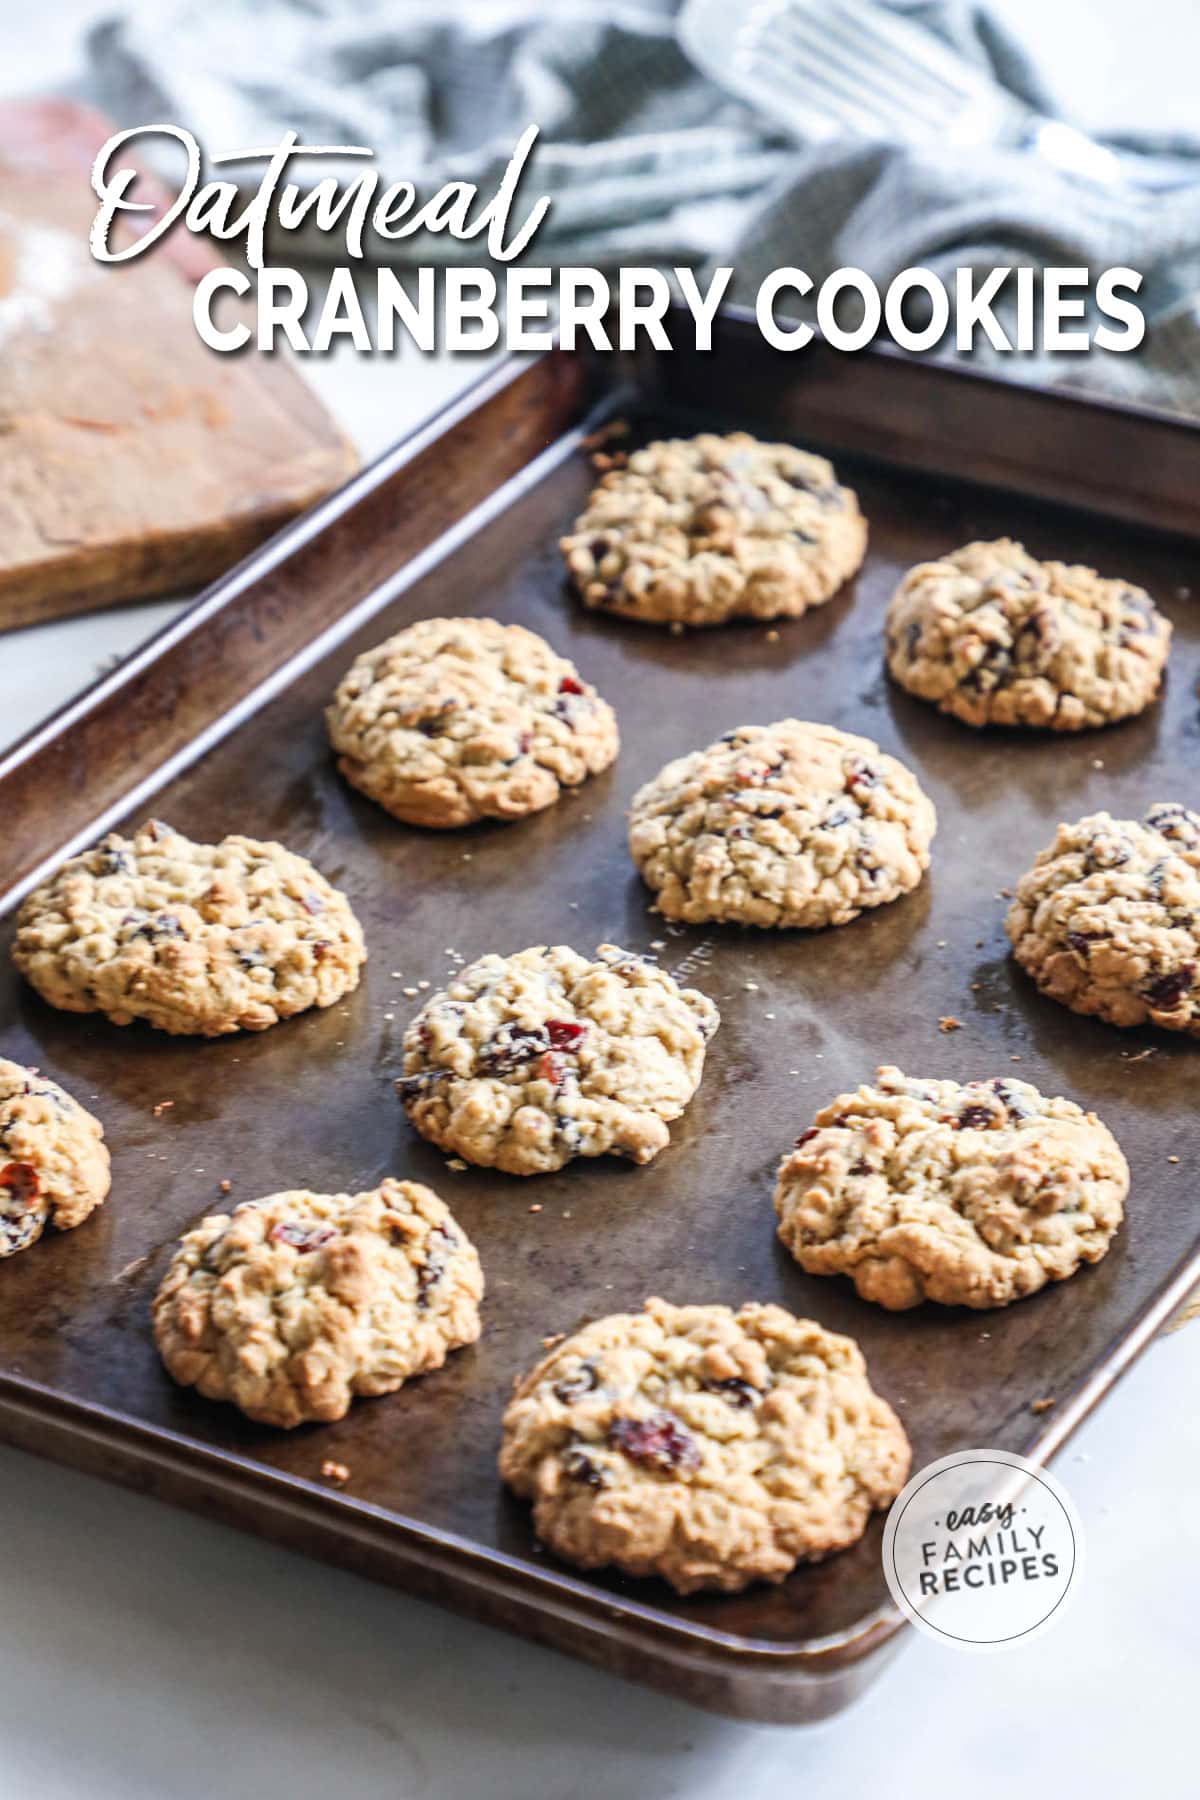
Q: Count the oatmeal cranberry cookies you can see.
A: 11